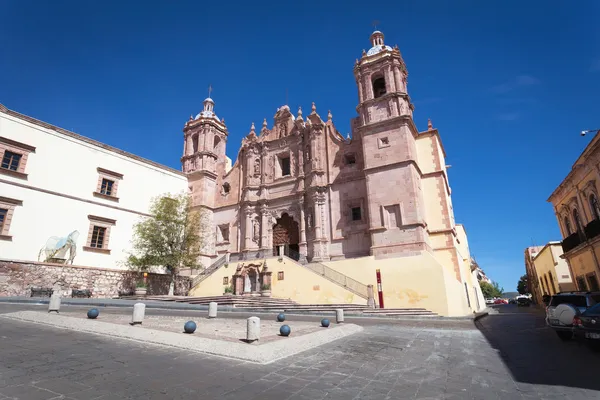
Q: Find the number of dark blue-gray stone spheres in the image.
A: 5